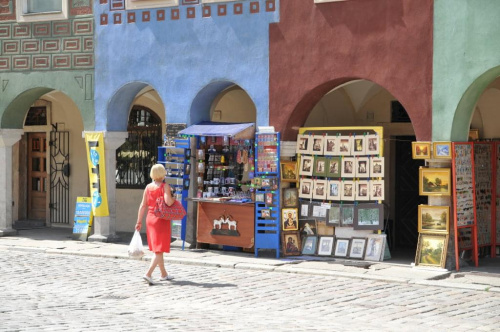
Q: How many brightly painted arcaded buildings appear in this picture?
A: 4